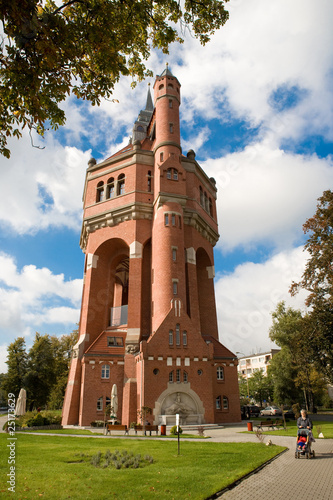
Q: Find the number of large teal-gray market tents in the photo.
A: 0